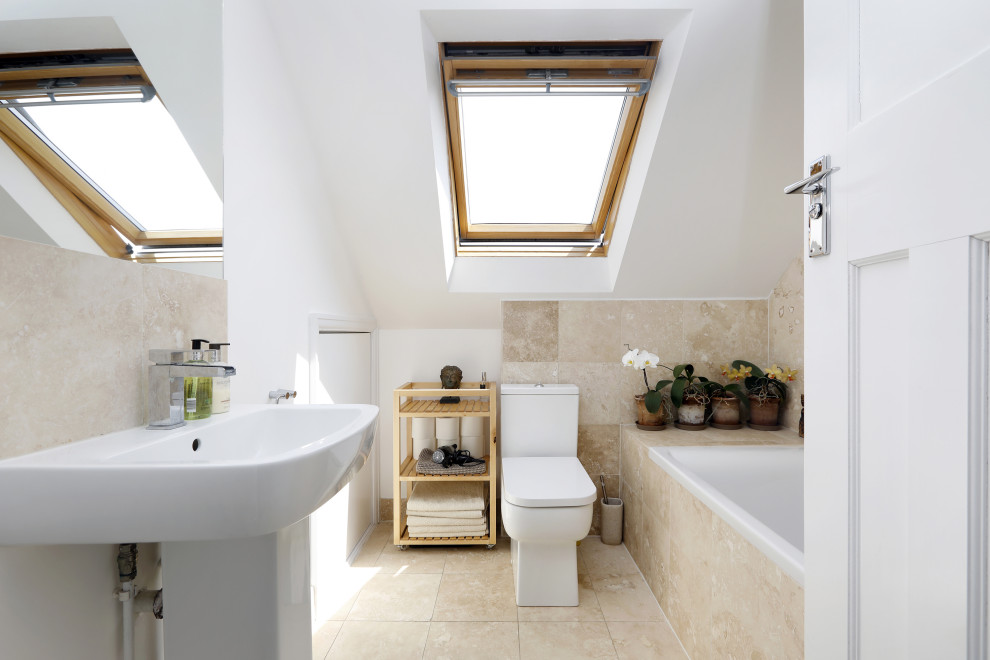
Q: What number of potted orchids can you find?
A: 4